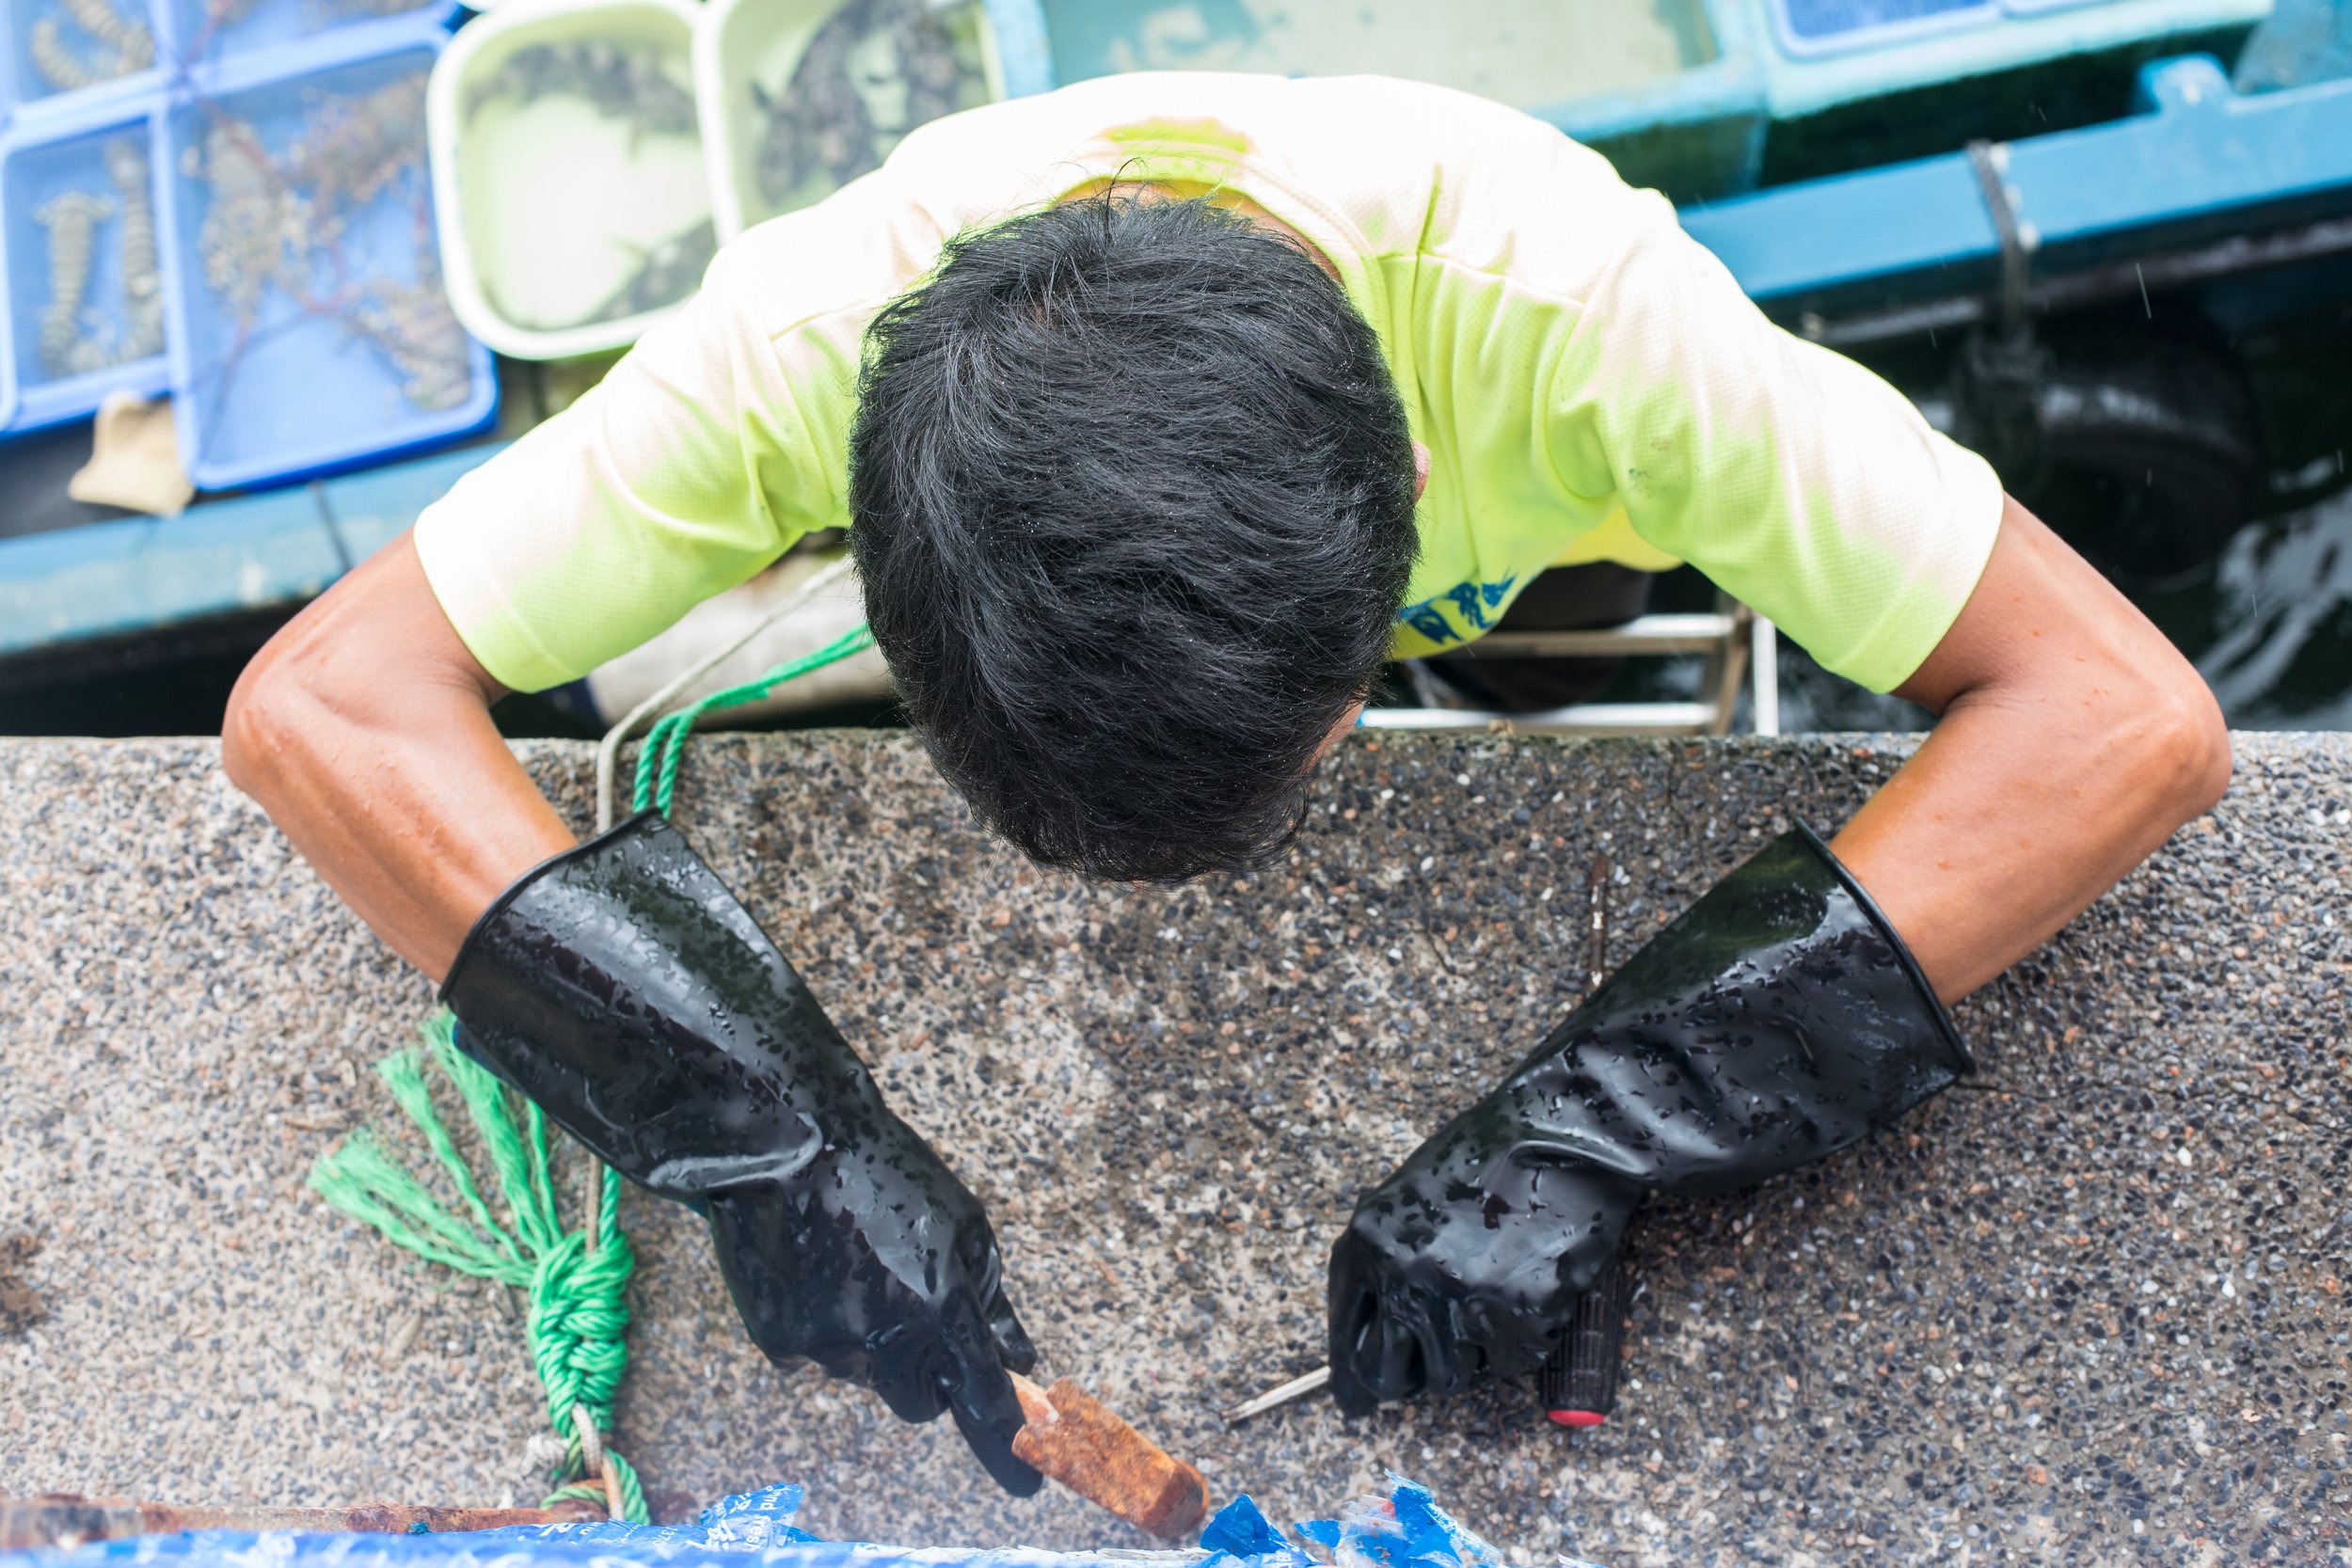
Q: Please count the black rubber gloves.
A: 2